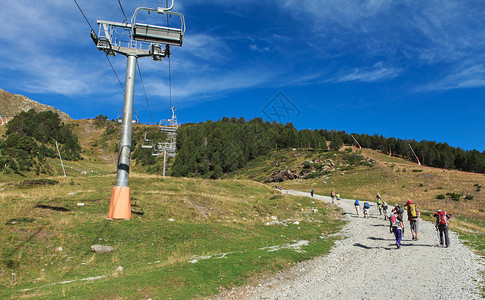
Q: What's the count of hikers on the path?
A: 14